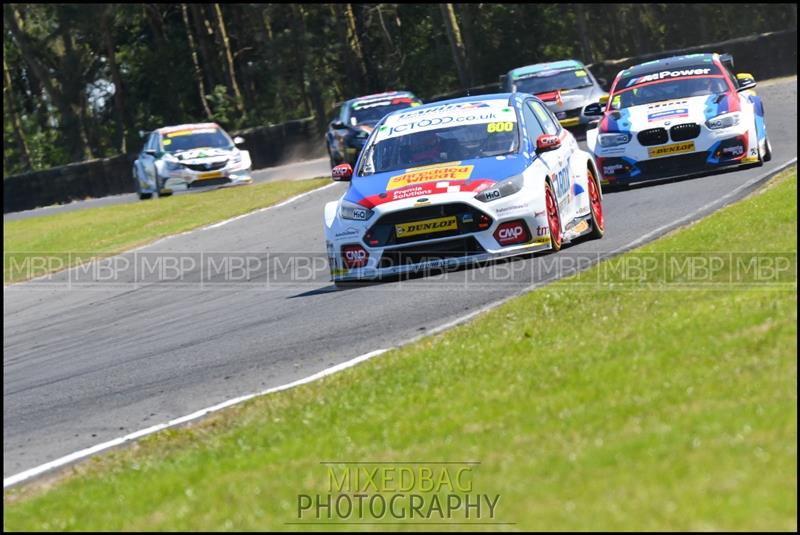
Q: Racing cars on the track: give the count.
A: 5